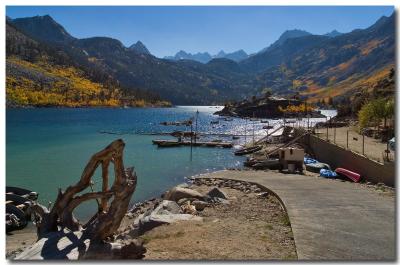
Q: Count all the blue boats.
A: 2